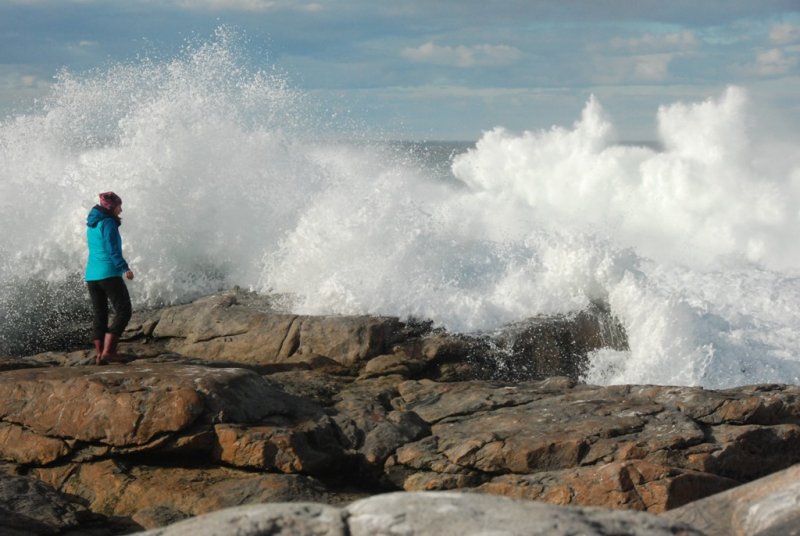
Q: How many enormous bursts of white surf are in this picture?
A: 2